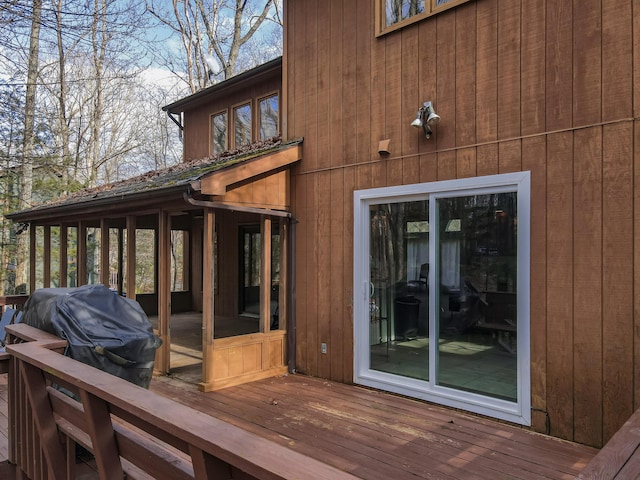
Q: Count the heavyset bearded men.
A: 0